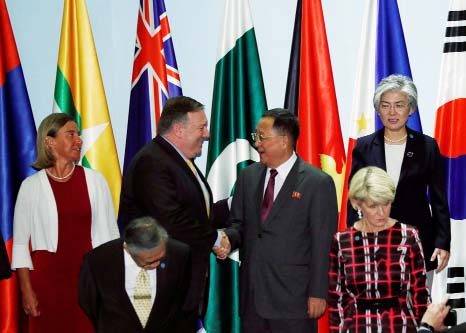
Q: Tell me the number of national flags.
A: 7